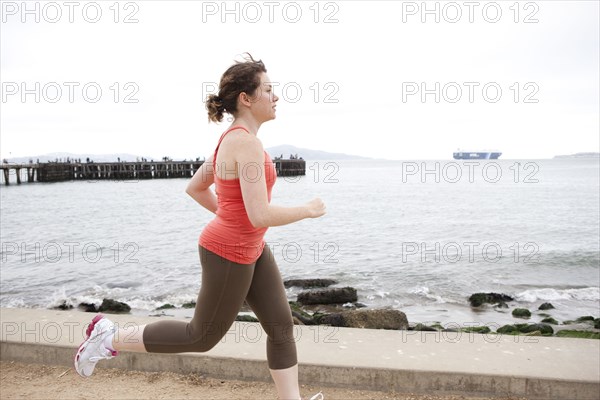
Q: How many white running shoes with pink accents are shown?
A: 1